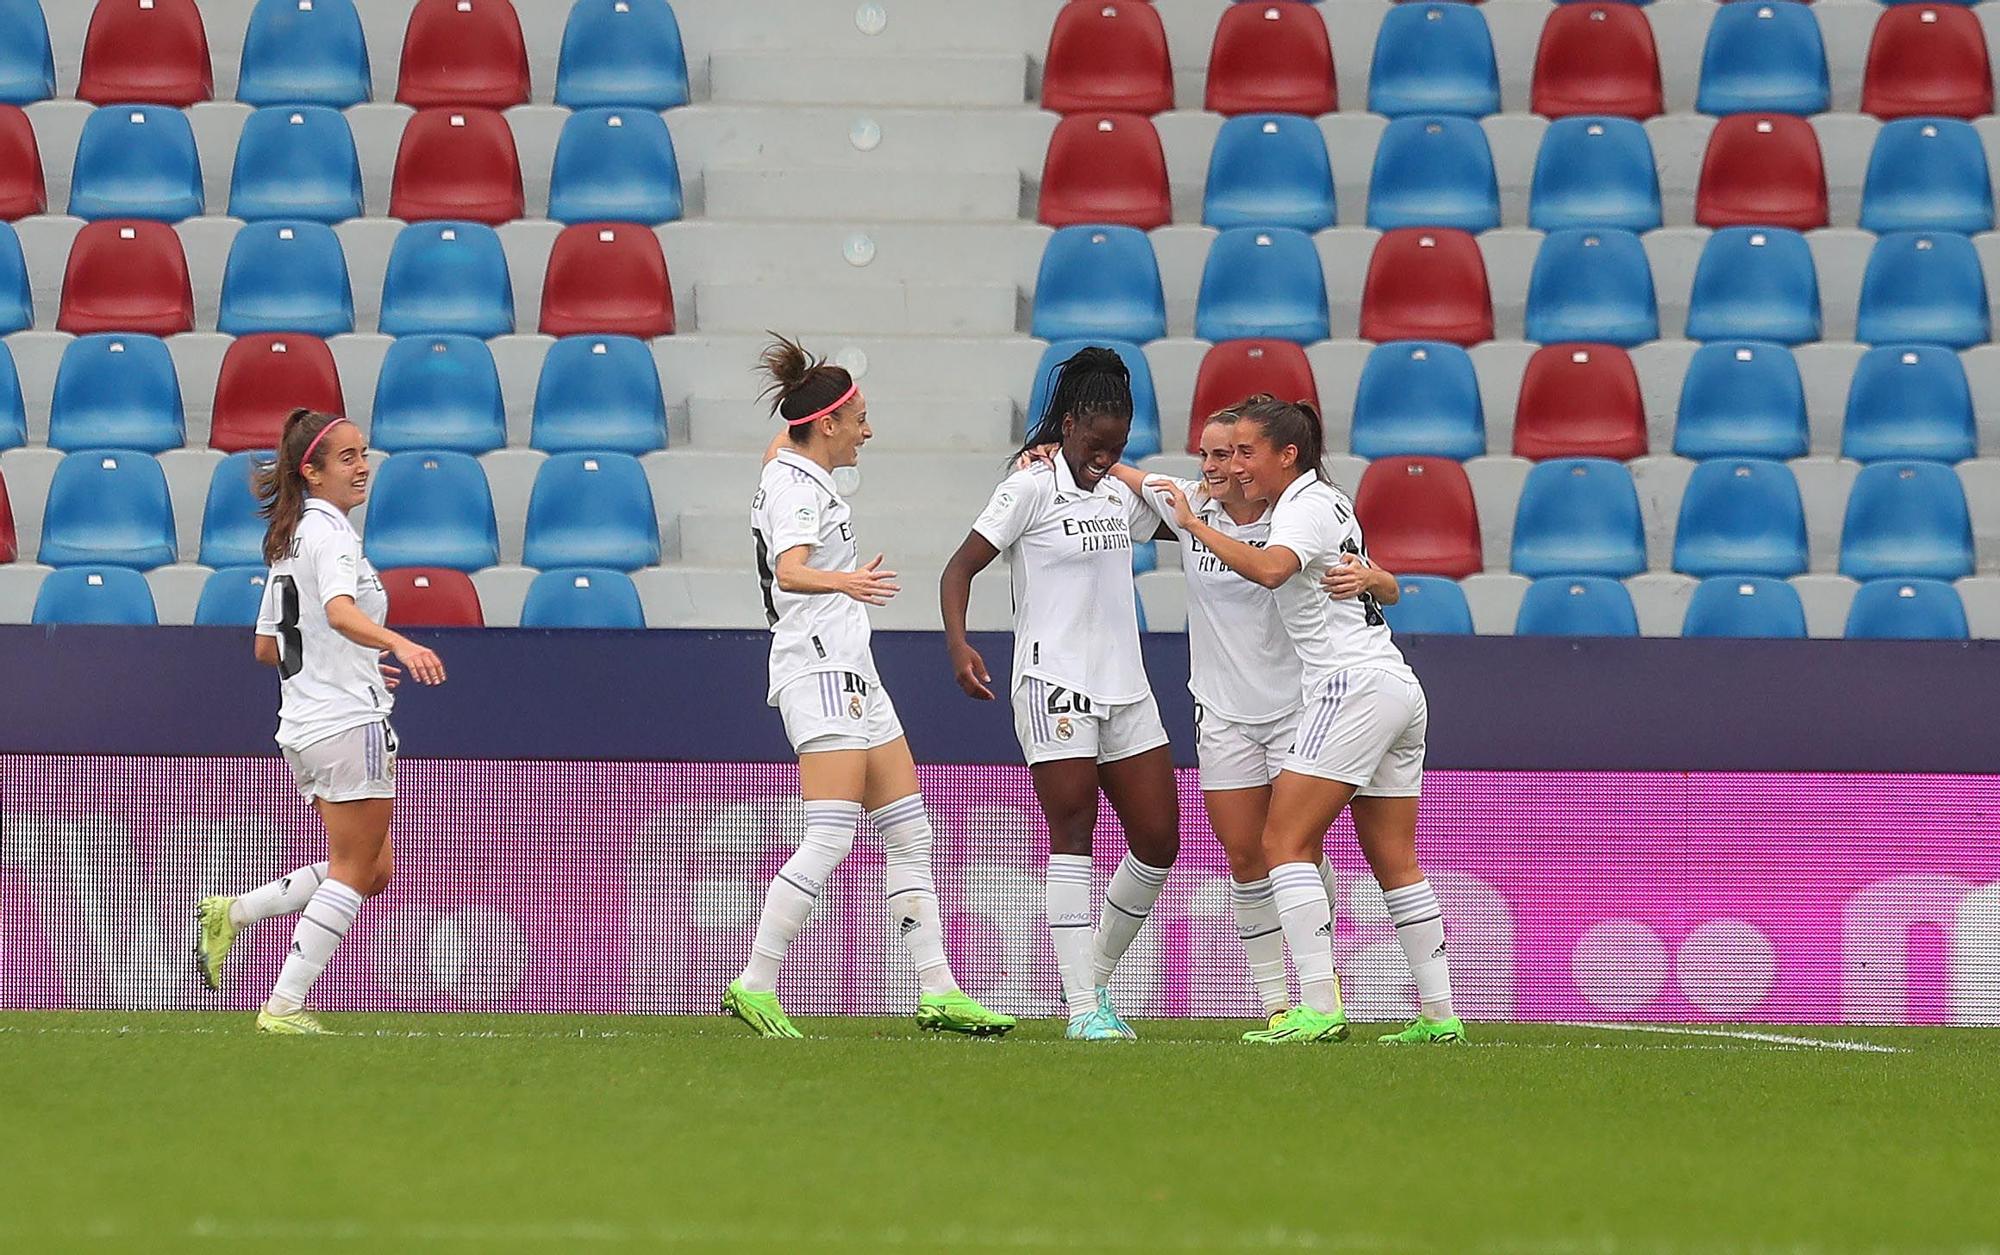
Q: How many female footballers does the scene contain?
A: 5